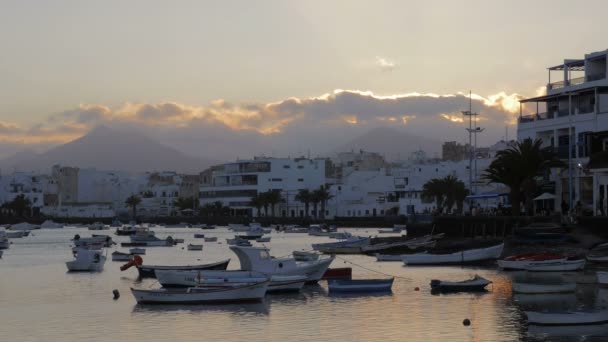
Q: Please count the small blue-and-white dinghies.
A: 1